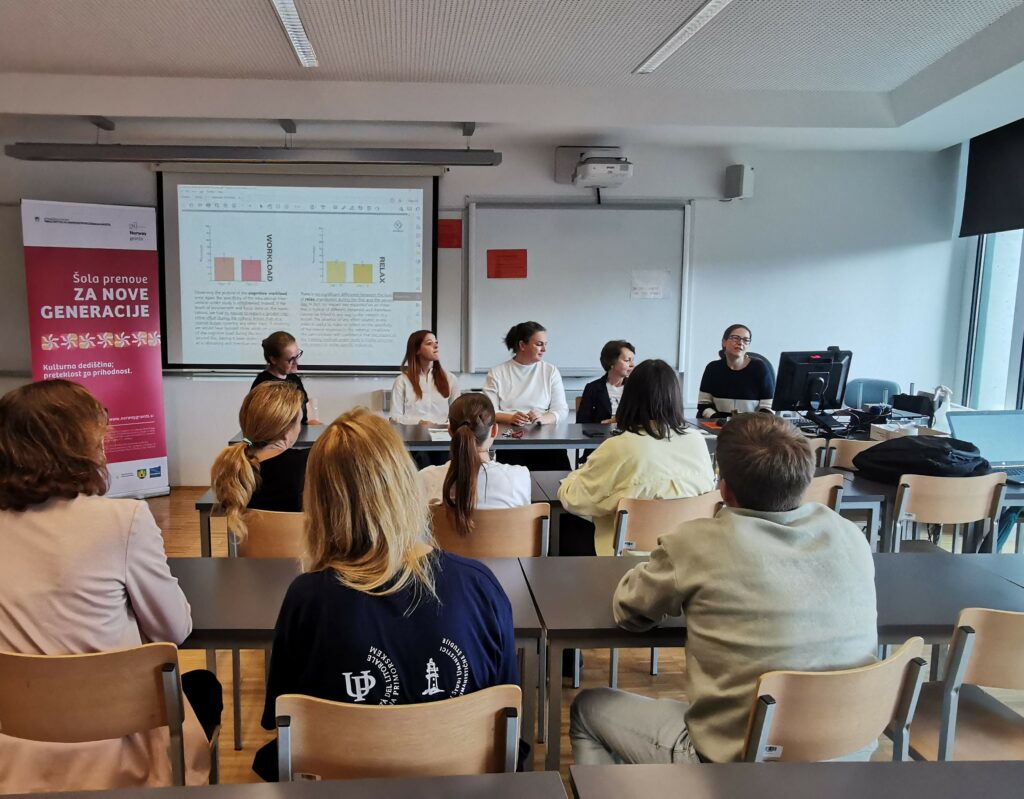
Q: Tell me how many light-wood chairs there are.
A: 11